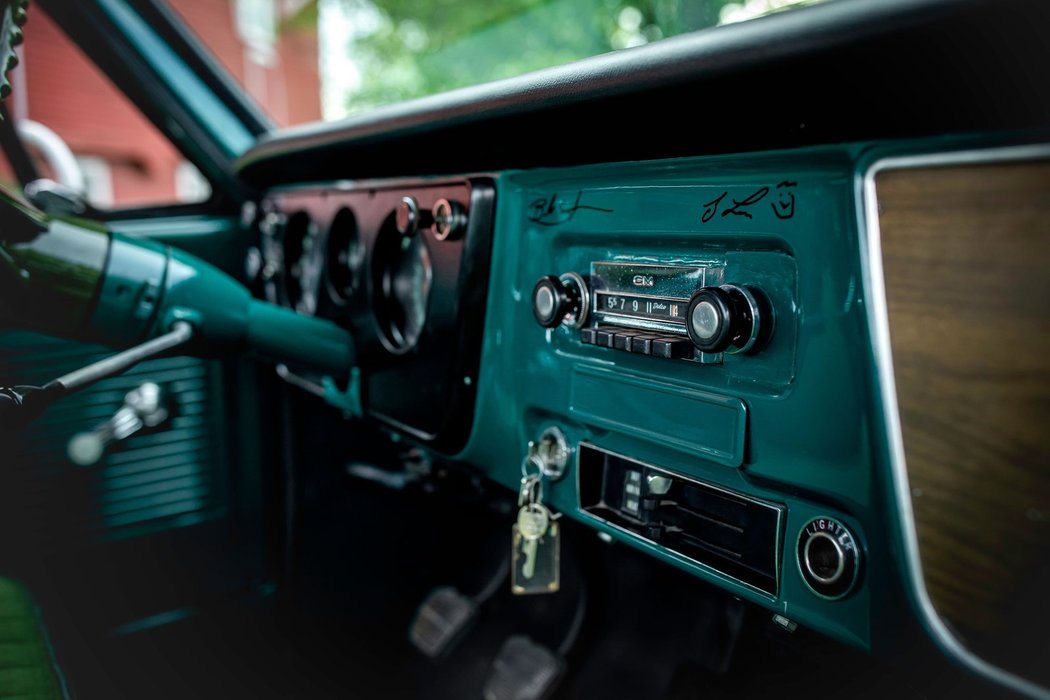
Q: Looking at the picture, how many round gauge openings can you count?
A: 3